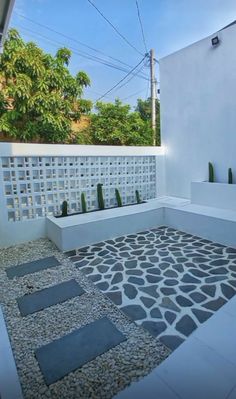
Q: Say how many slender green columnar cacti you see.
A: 7